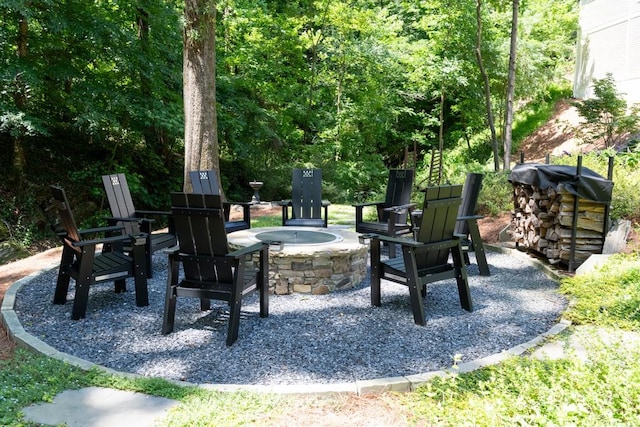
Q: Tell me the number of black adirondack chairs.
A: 8